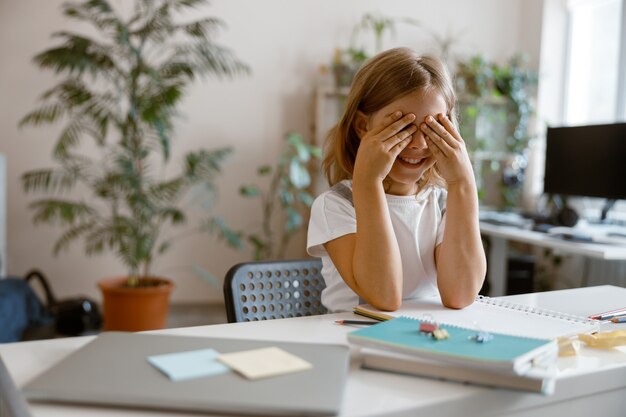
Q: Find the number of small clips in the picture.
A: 3